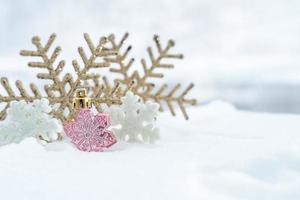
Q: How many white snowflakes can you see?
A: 2